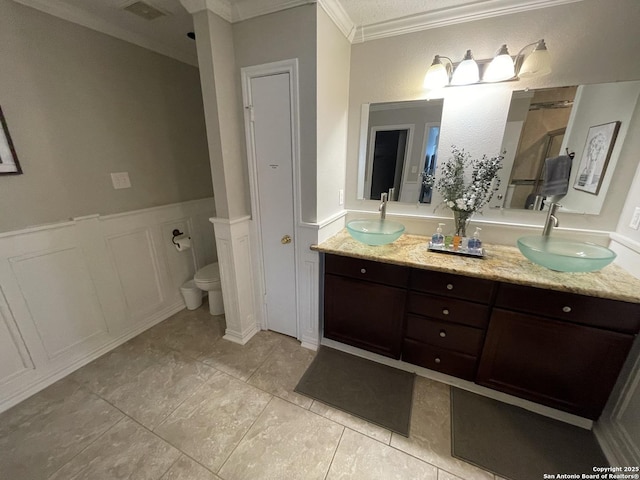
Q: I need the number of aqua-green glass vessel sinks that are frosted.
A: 2